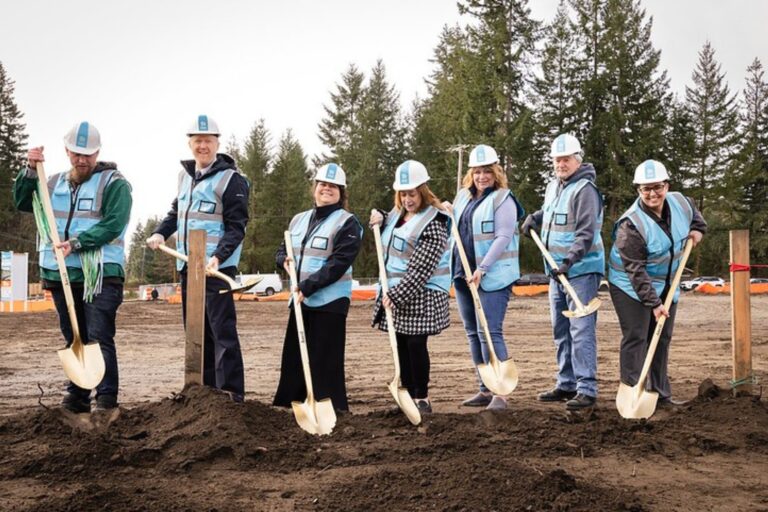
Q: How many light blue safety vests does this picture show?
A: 7